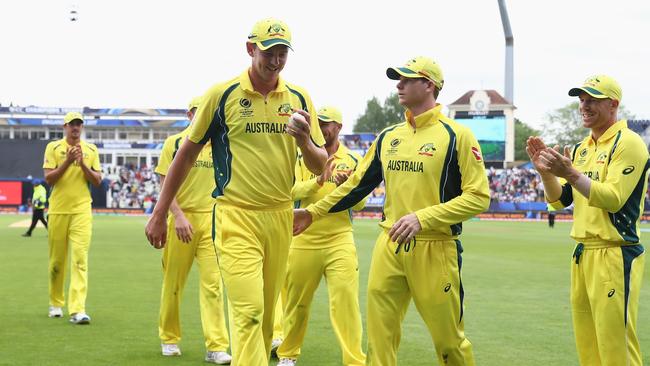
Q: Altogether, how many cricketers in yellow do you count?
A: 6